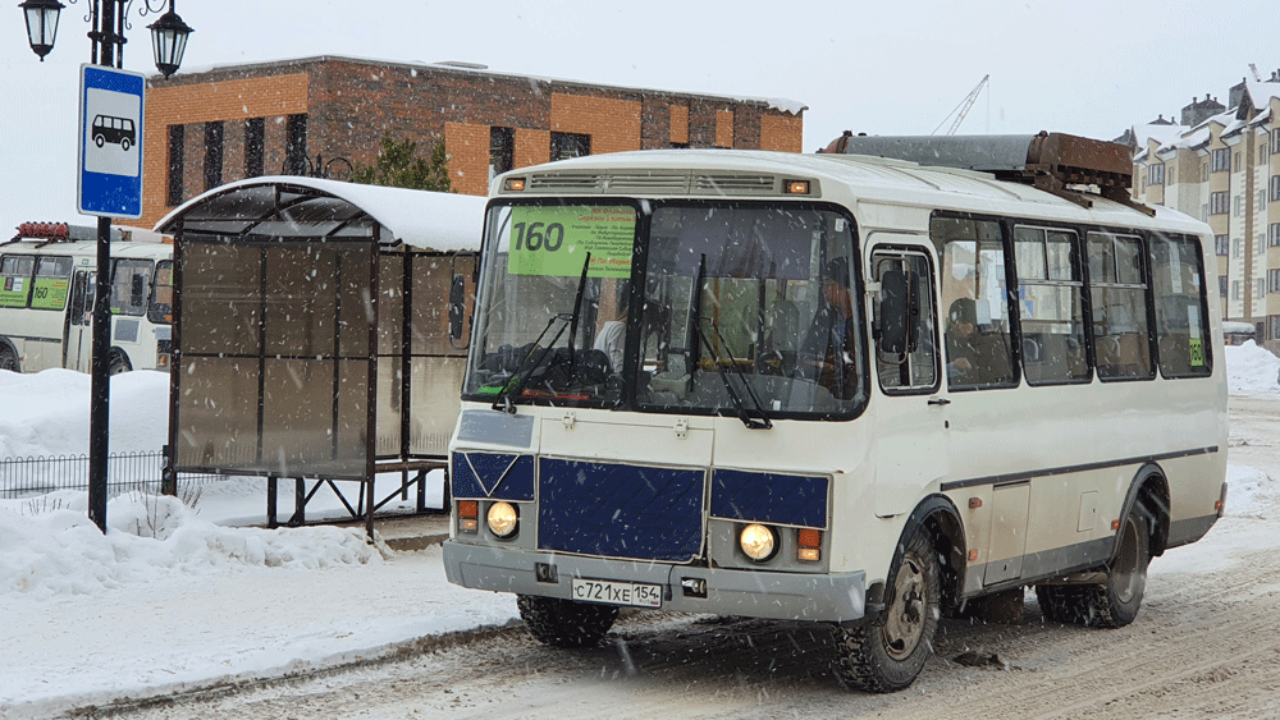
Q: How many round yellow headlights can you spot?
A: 2